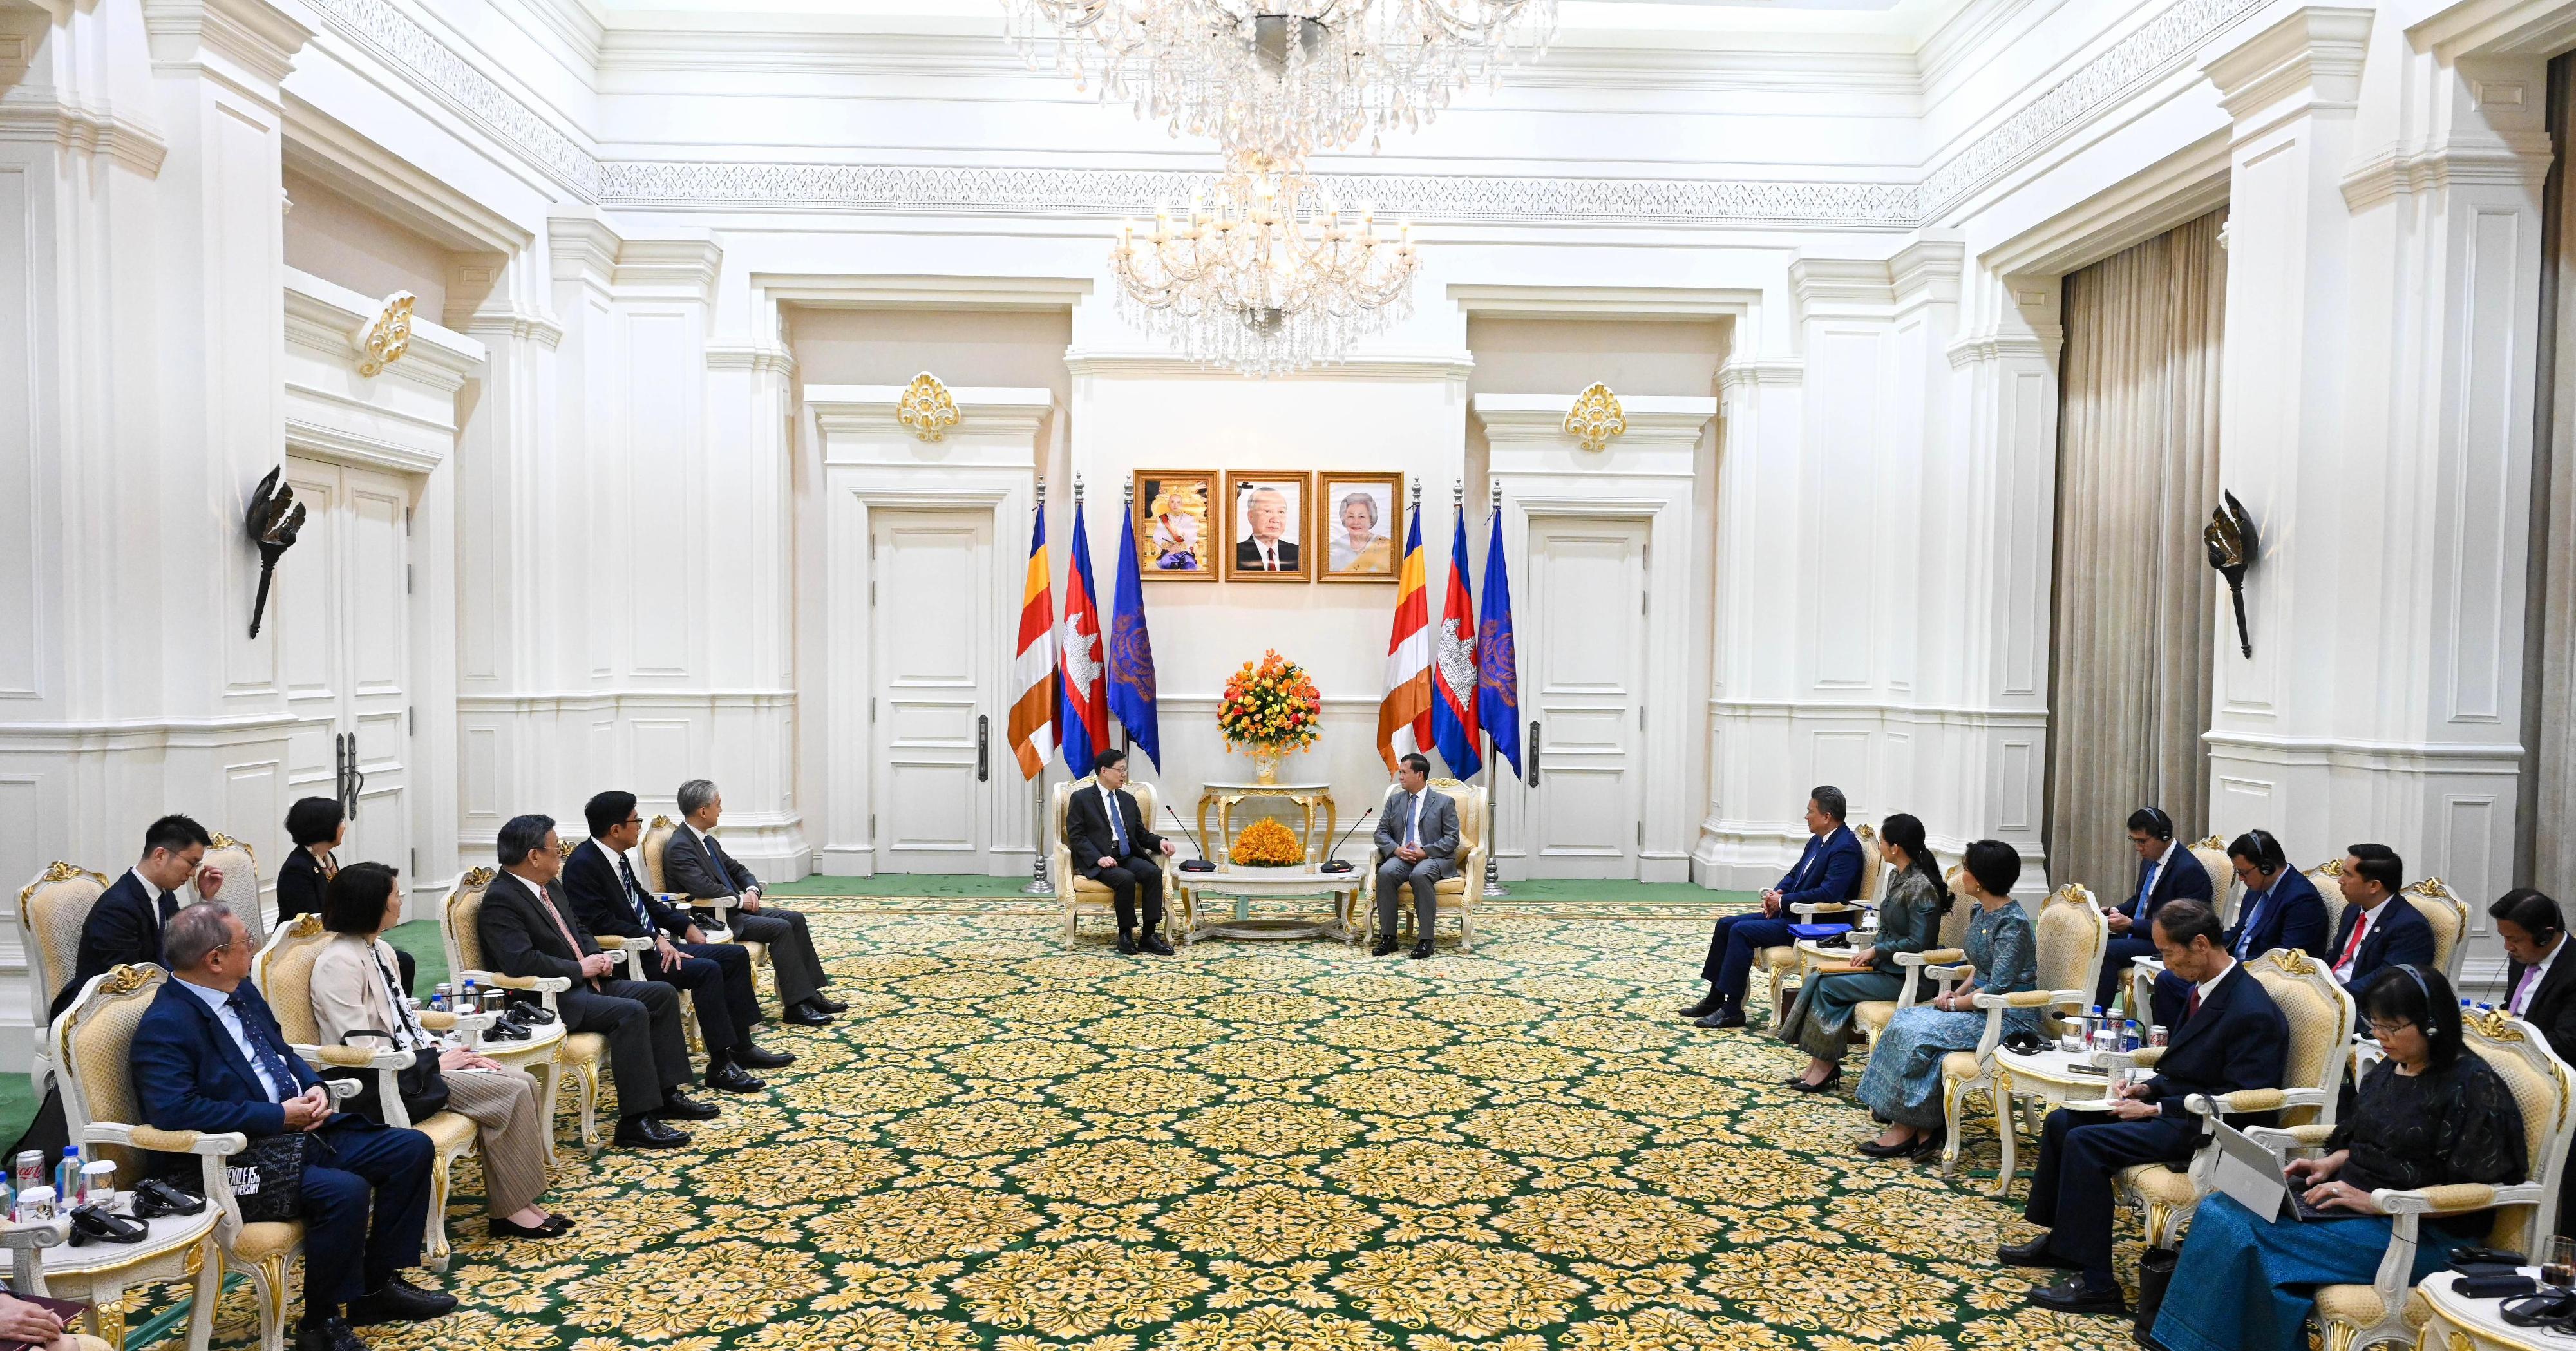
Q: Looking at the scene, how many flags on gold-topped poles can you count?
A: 0